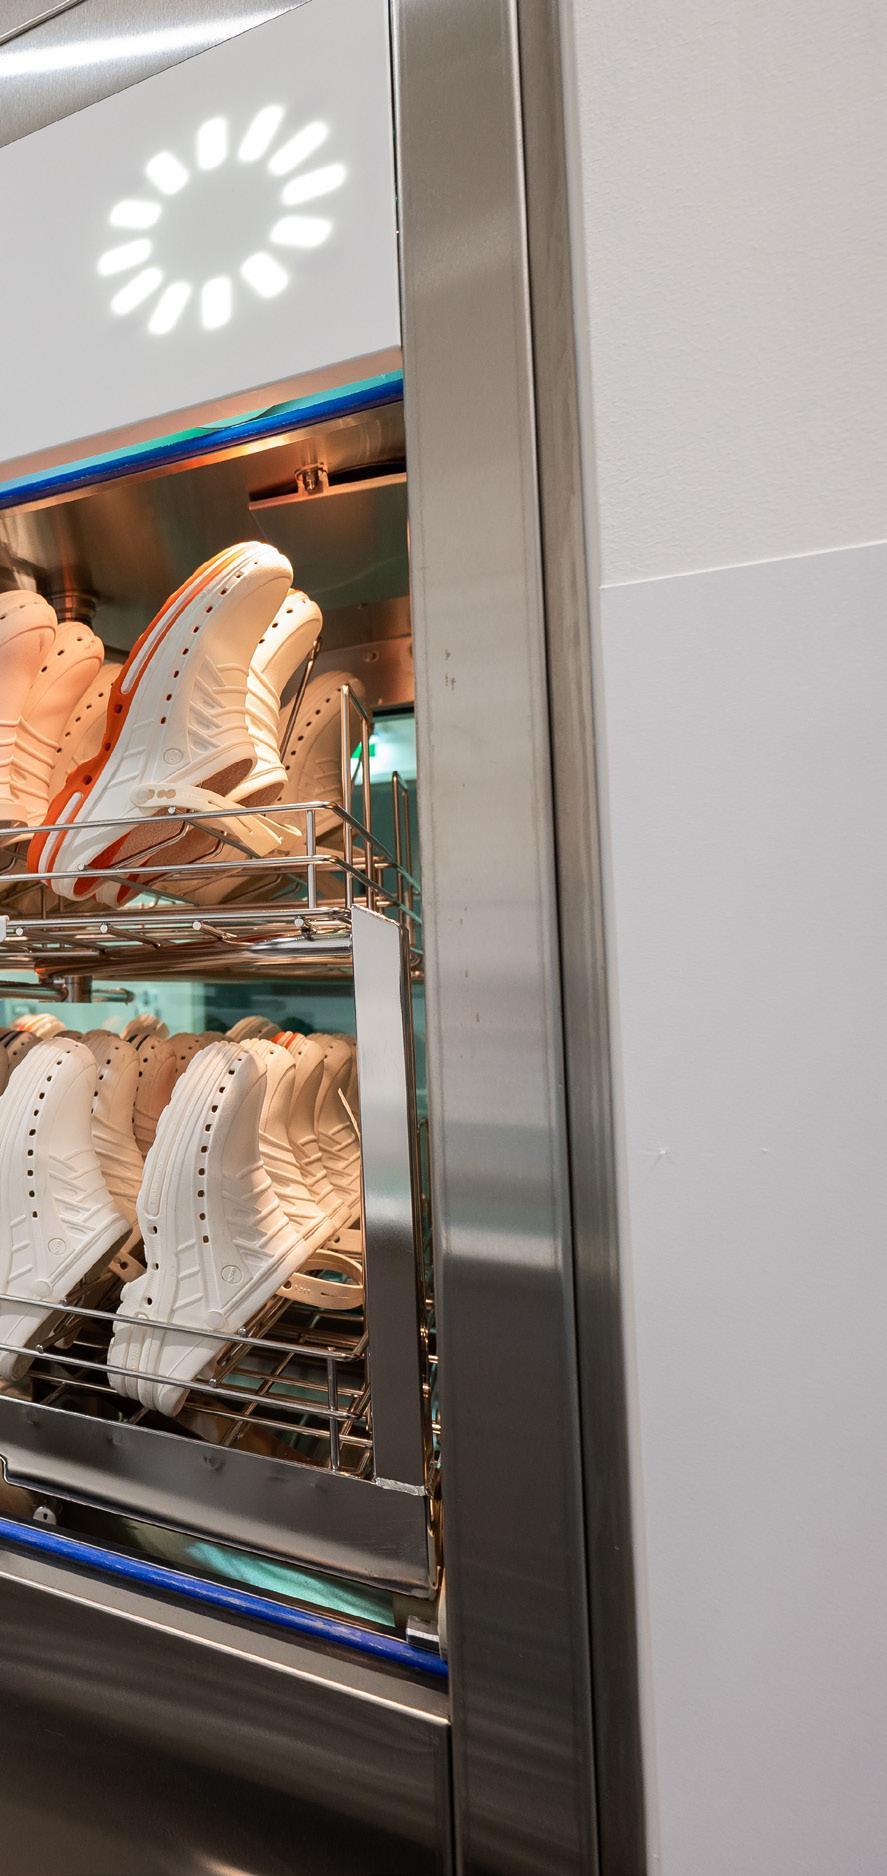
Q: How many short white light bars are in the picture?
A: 12